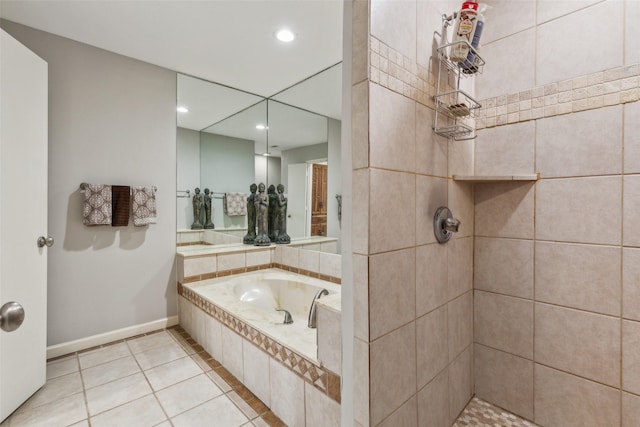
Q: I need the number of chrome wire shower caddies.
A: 1